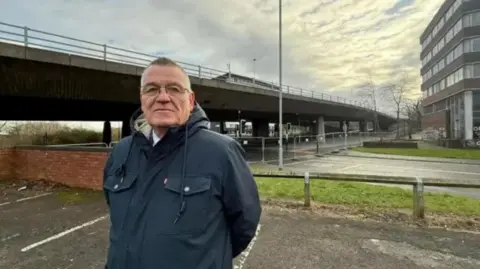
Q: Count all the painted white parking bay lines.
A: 3